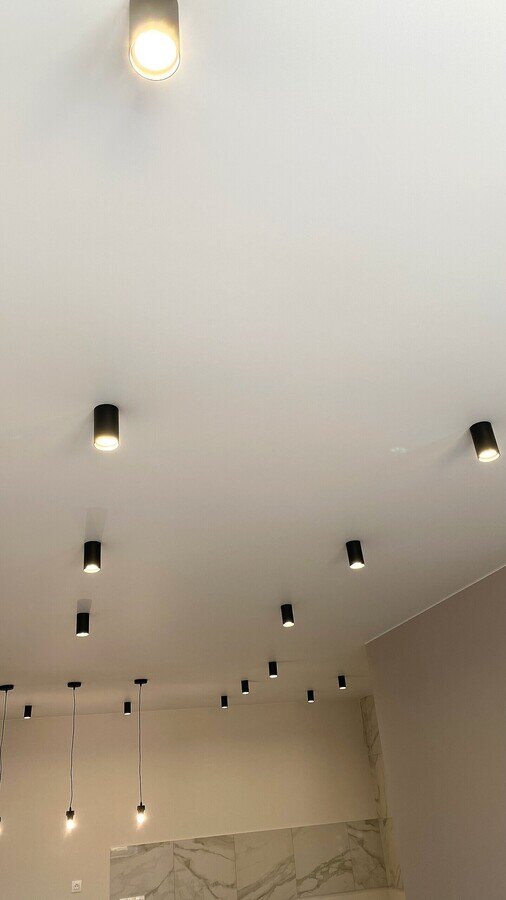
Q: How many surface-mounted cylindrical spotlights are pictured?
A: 14